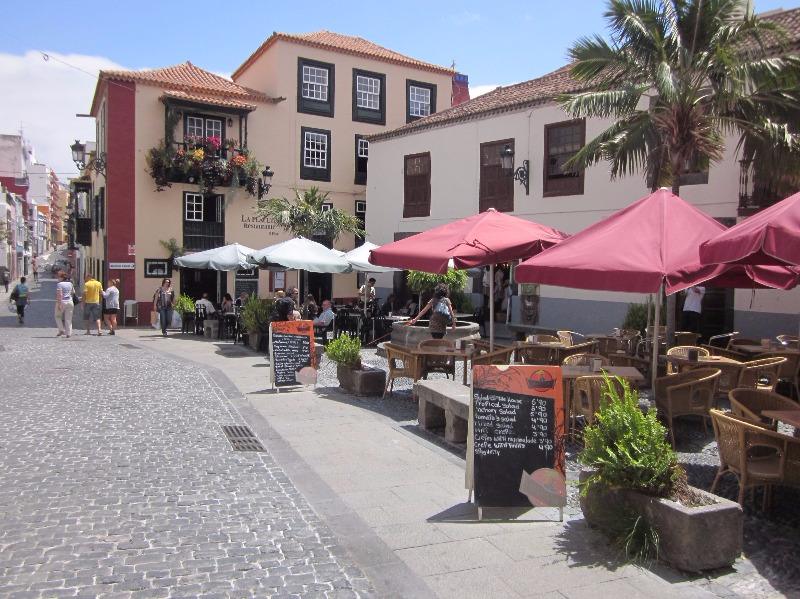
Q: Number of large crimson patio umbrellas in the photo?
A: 3